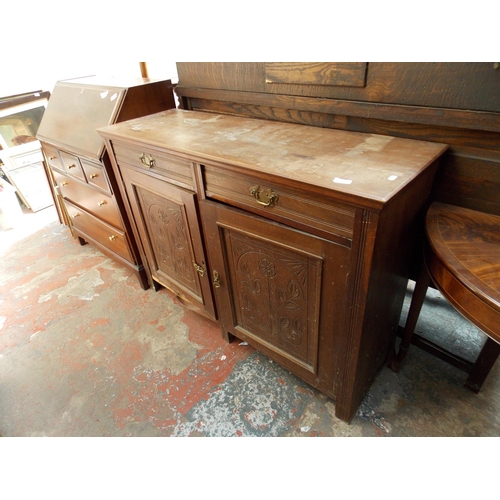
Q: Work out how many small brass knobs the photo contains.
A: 7